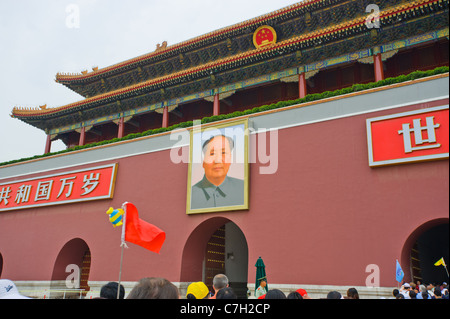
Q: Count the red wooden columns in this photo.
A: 7